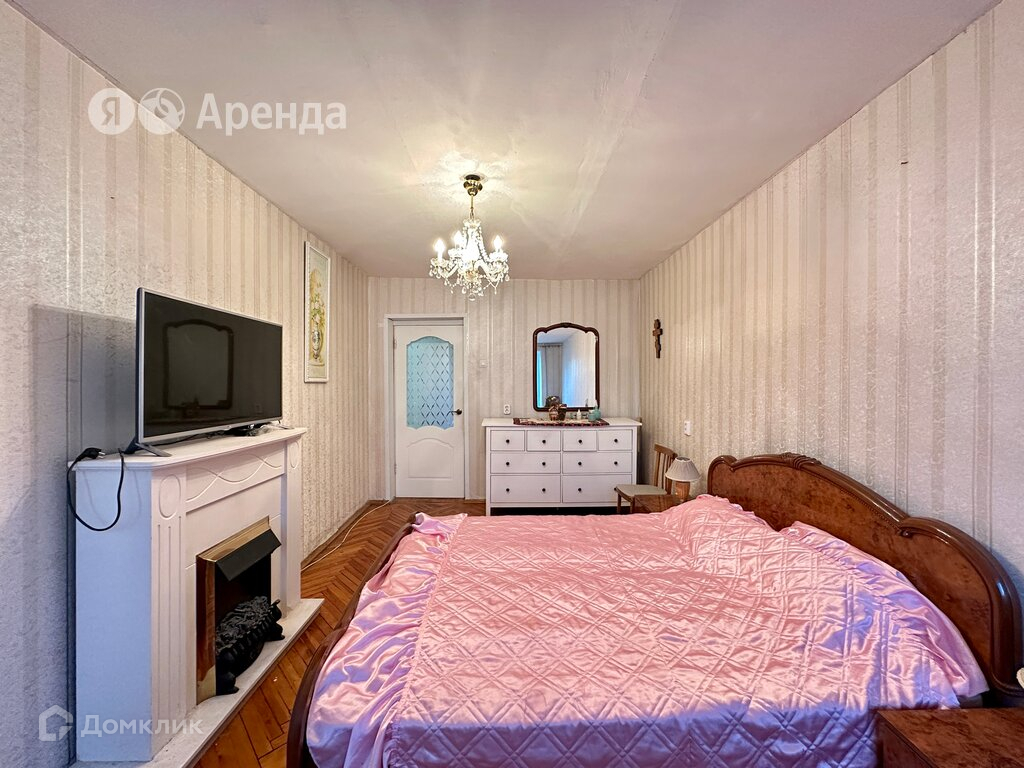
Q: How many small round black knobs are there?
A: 12